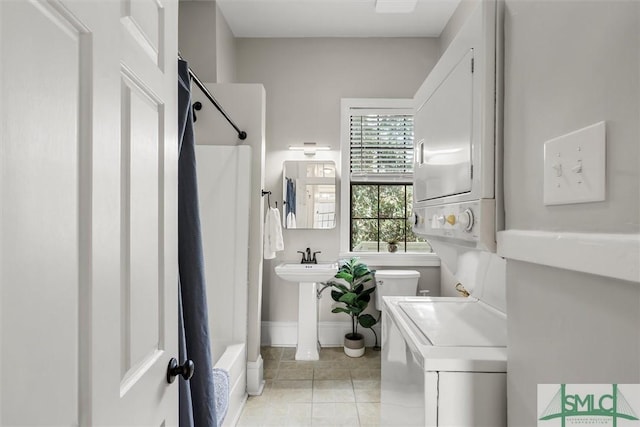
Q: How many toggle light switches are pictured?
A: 2